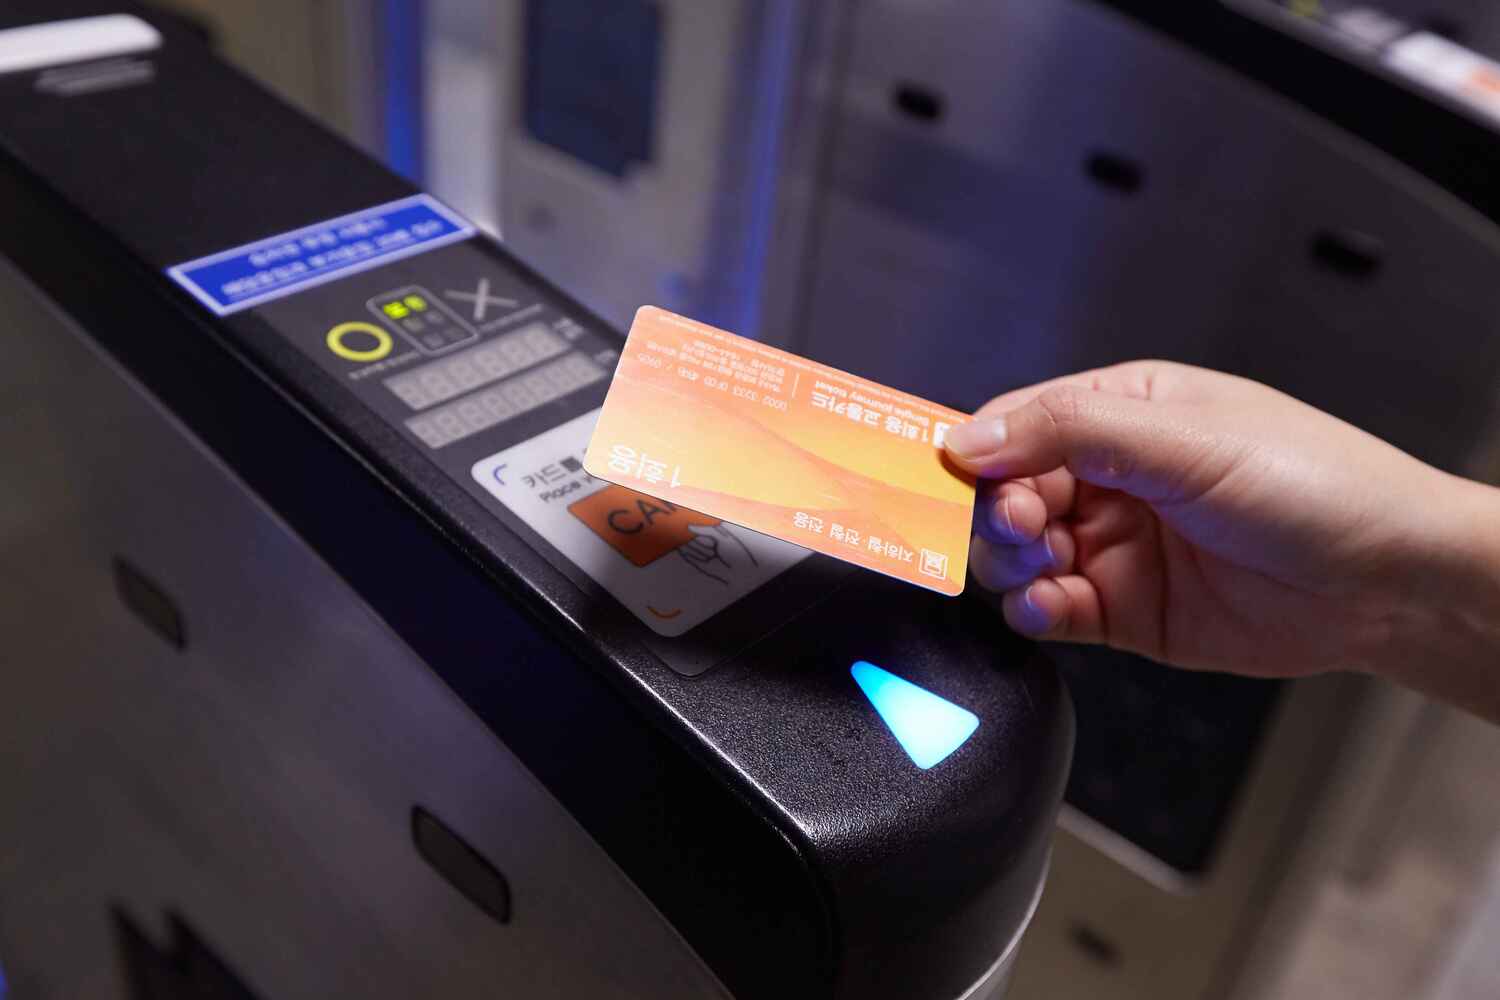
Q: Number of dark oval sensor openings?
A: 5